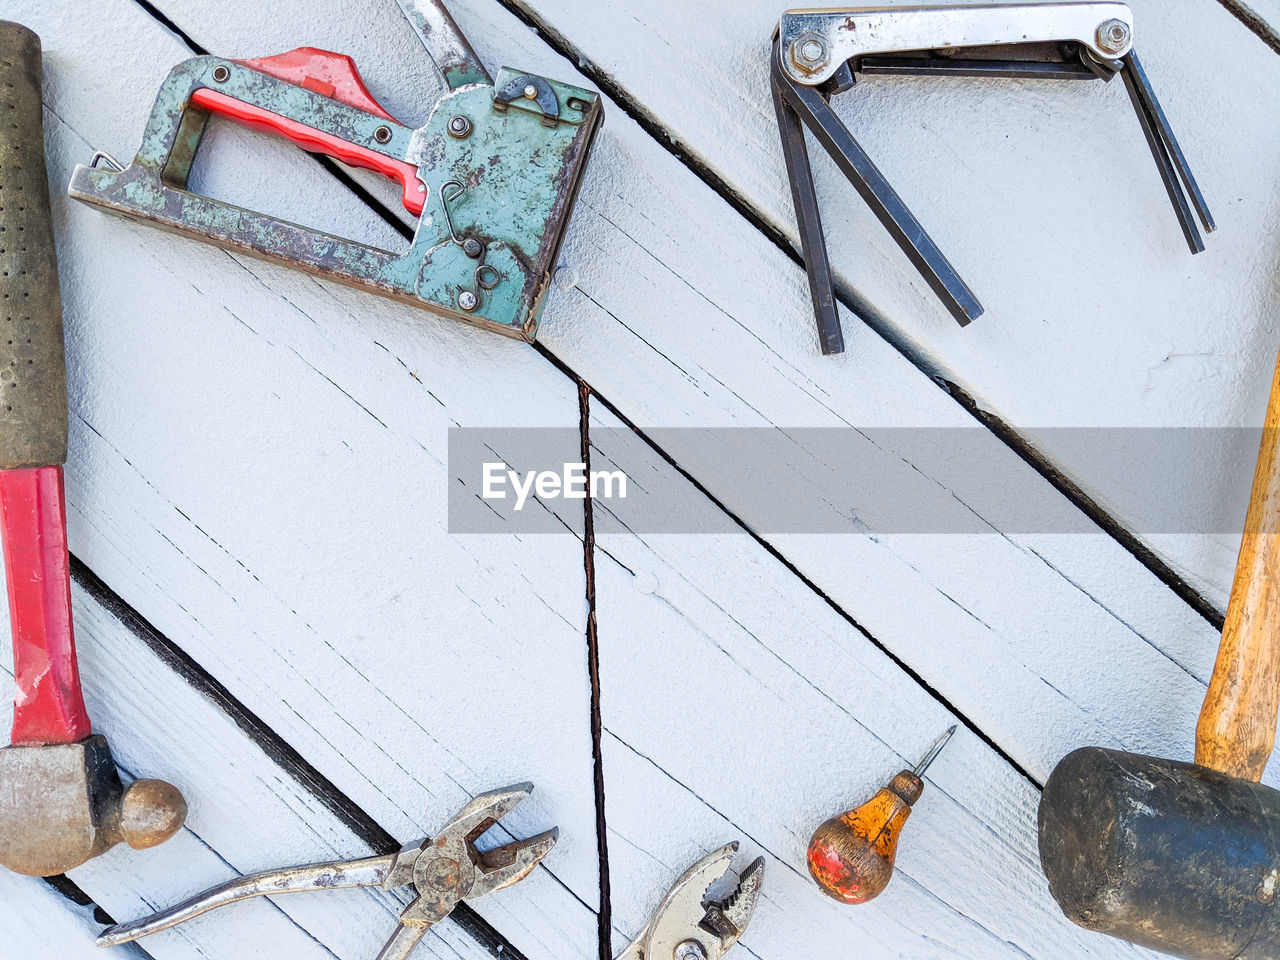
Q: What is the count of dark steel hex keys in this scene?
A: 5